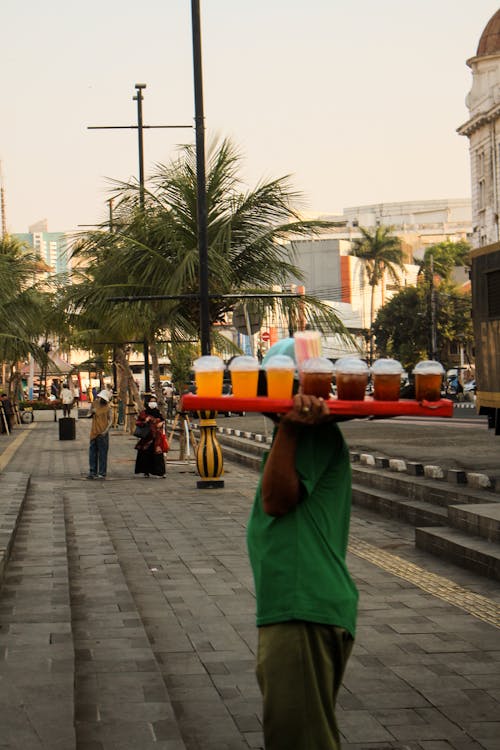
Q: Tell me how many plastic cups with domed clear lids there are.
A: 7